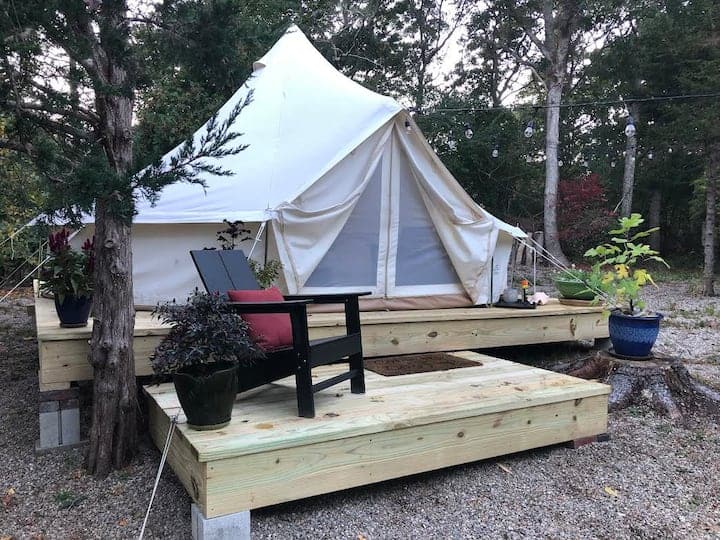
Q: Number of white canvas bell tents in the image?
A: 1